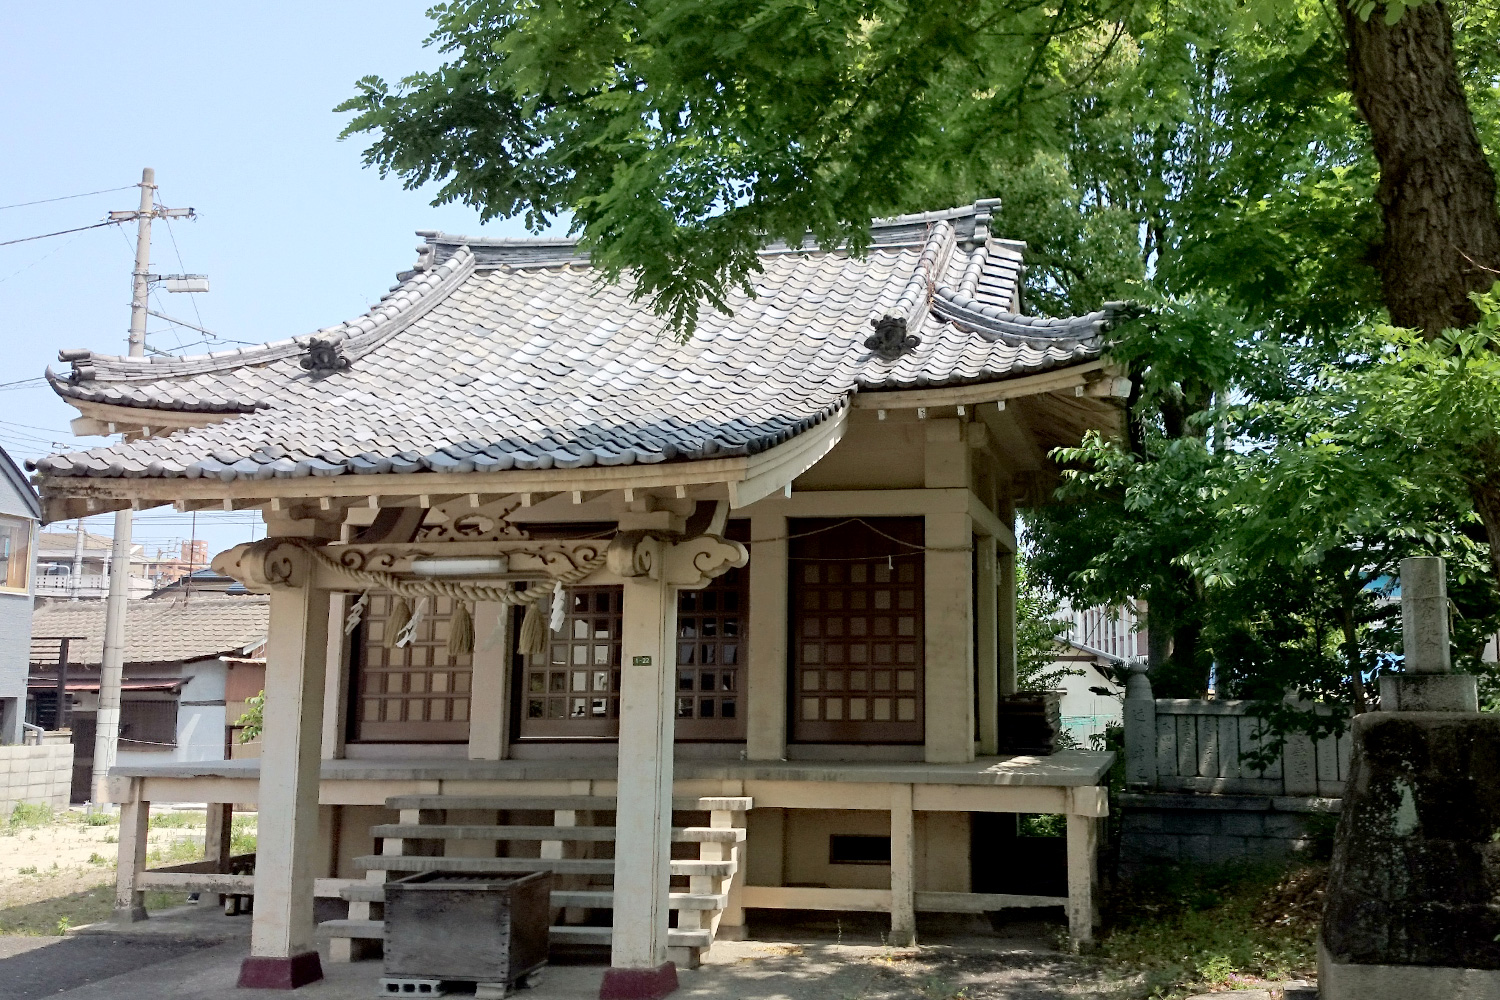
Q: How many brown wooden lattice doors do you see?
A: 4